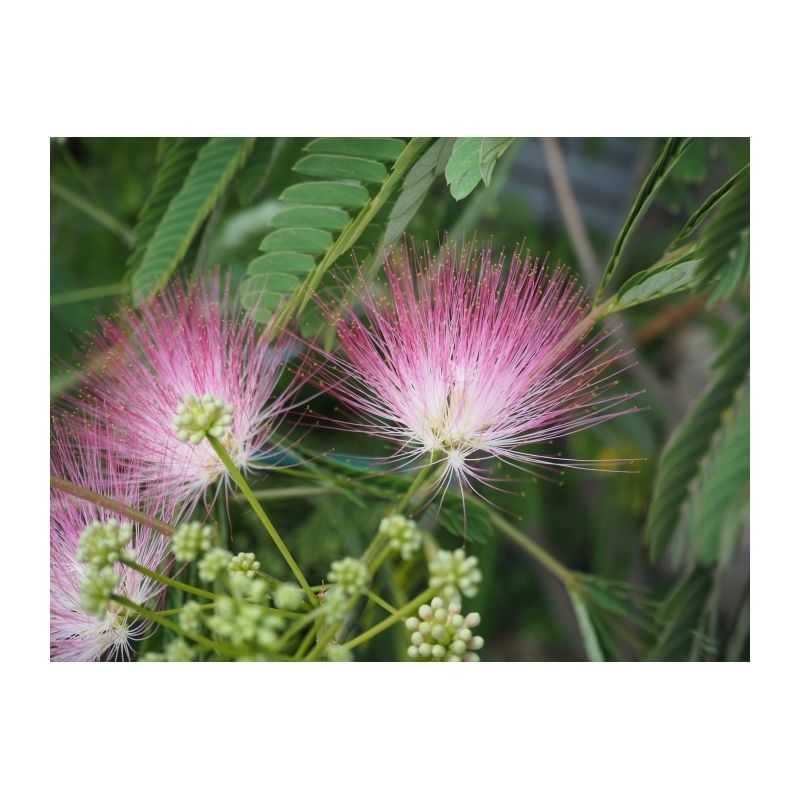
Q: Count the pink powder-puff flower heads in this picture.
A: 3